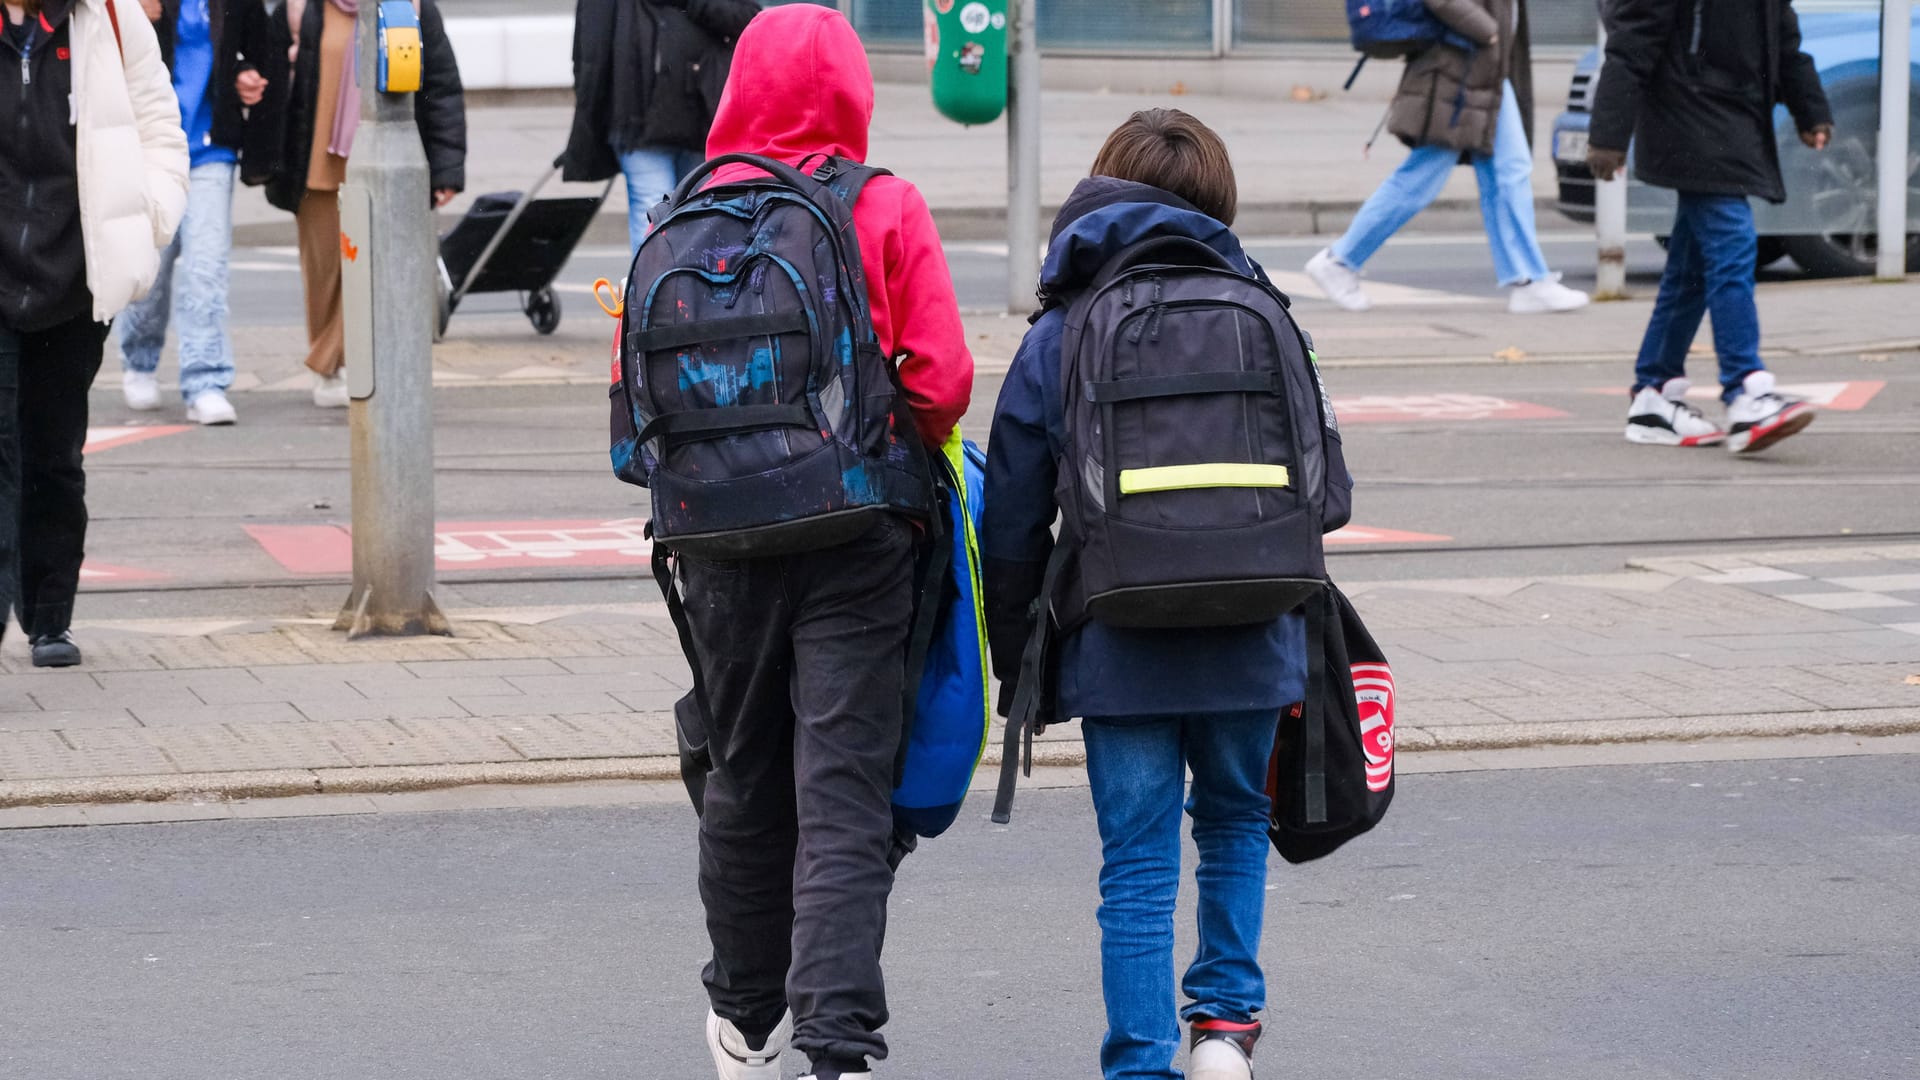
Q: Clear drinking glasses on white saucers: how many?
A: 0